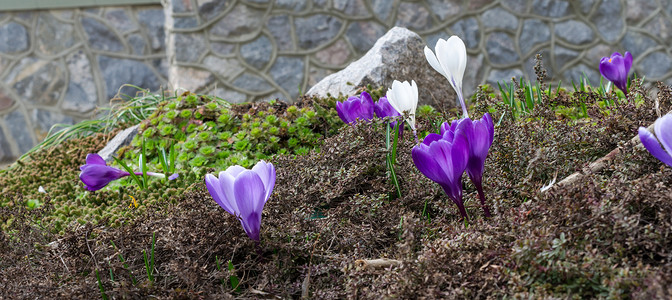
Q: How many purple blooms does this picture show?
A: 8